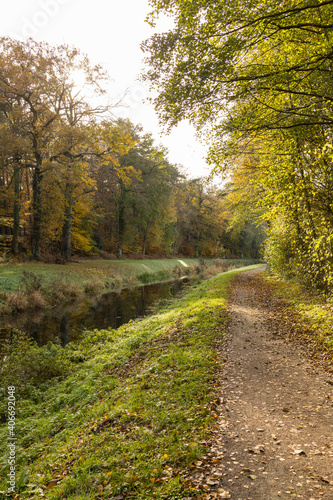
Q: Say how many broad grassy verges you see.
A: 2